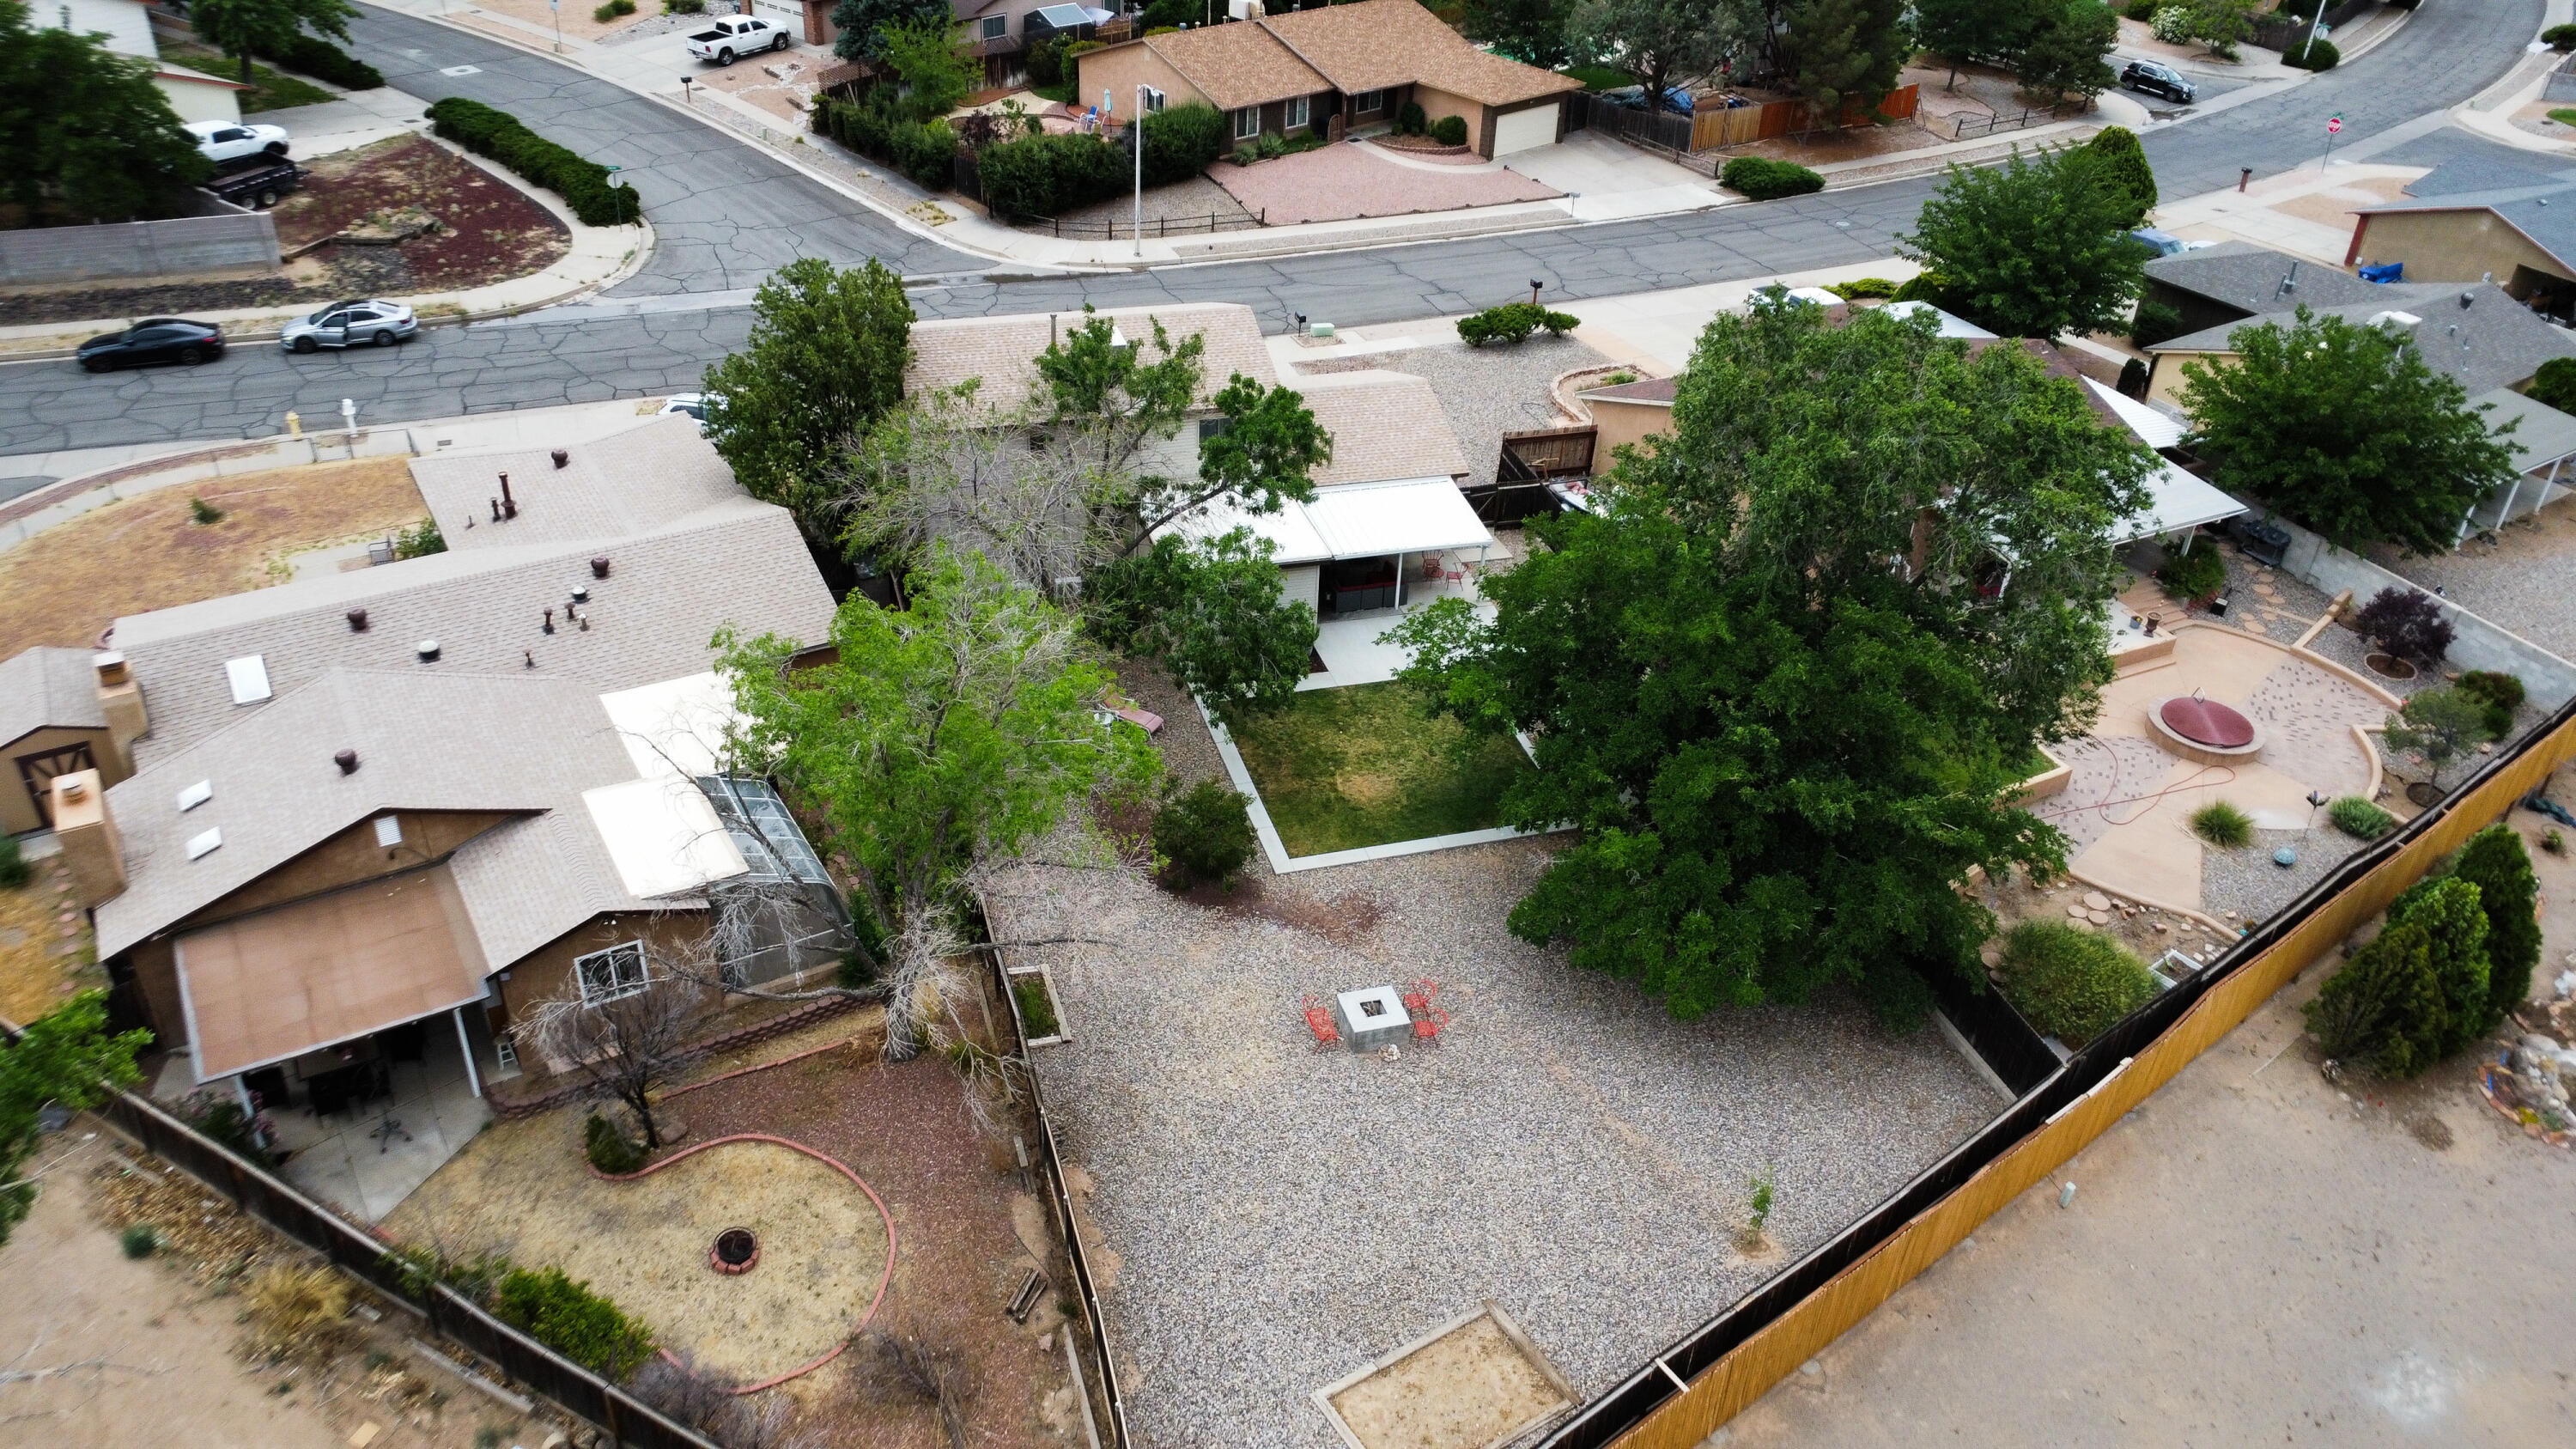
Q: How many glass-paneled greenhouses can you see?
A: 1